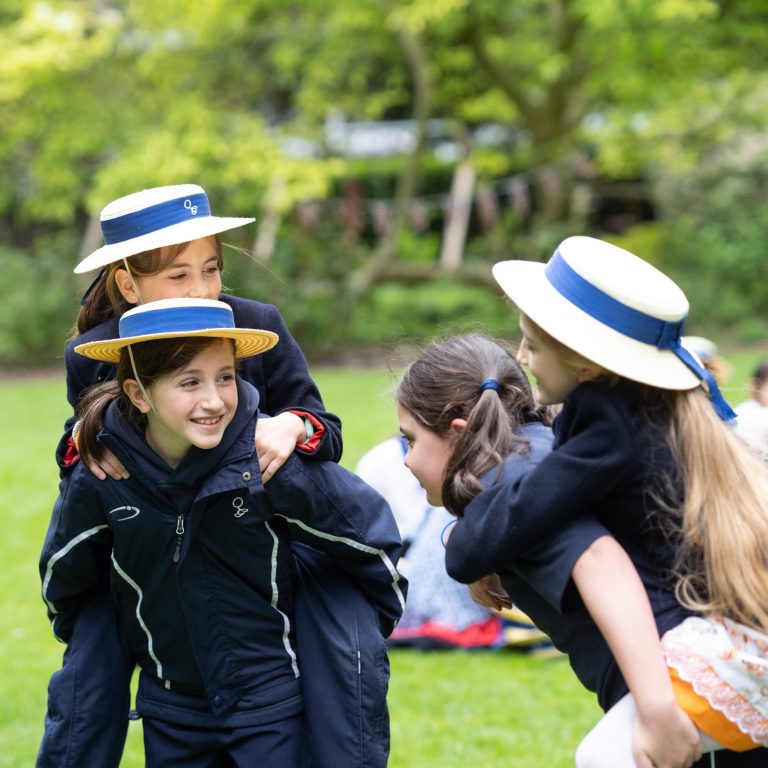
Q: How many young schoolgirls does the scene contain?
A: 4